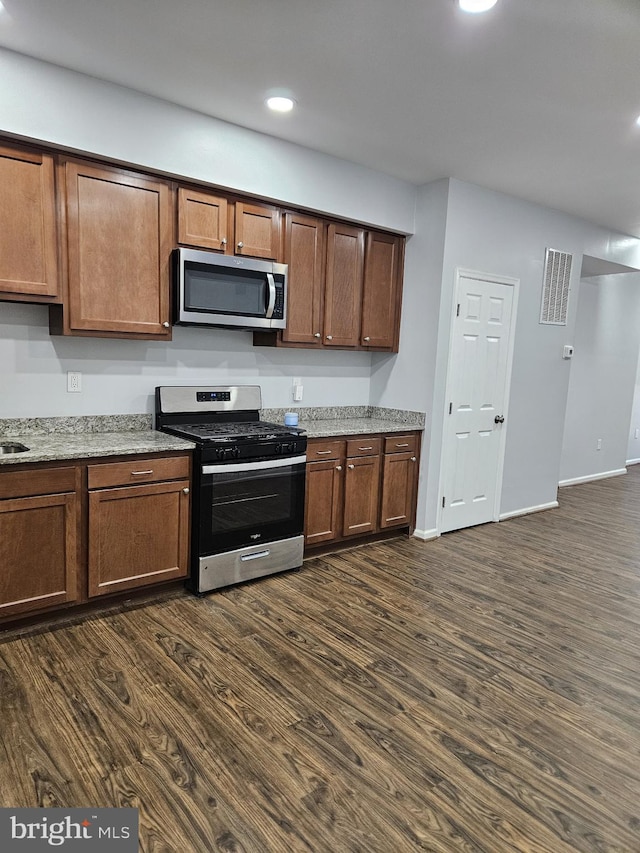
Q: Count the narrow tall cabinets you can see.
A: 3